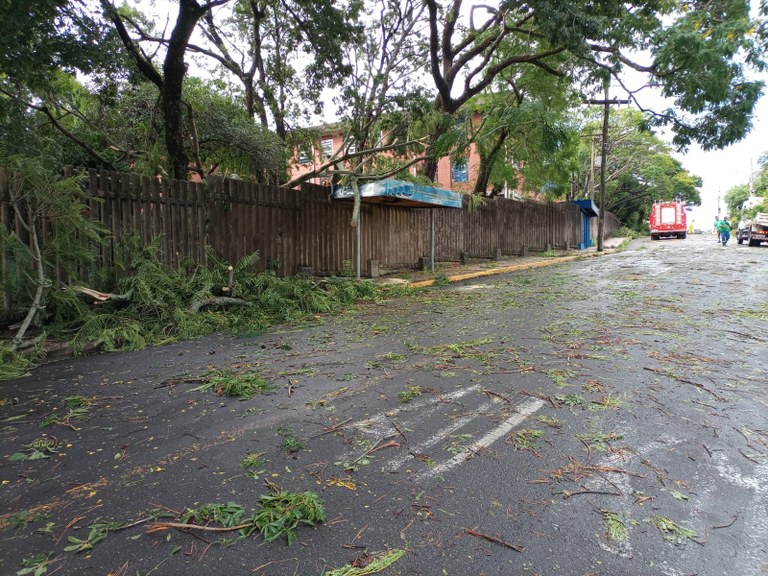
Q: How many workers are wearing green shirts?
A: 2